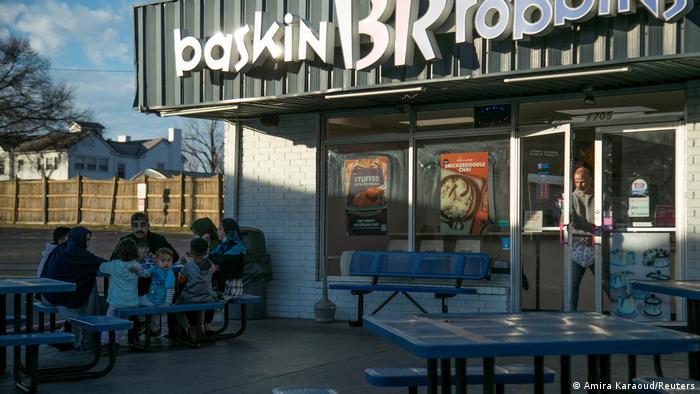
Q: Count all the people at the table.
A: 8